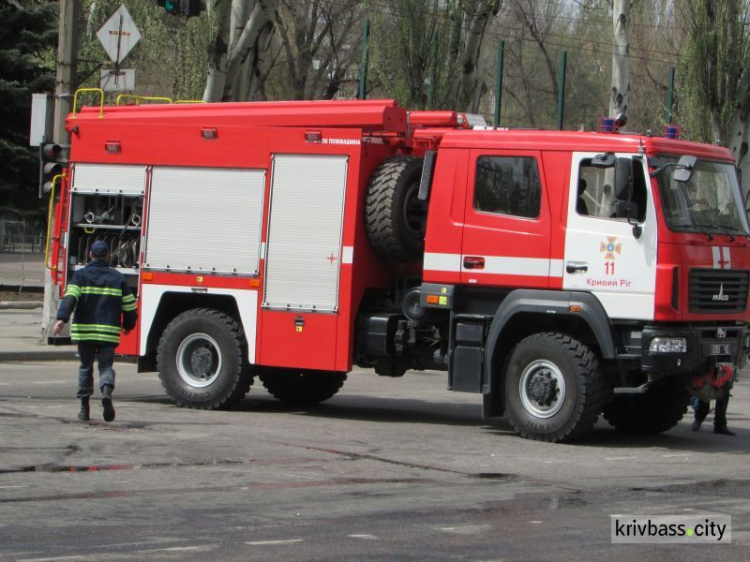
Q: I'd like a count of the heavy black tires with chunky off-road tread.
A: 5